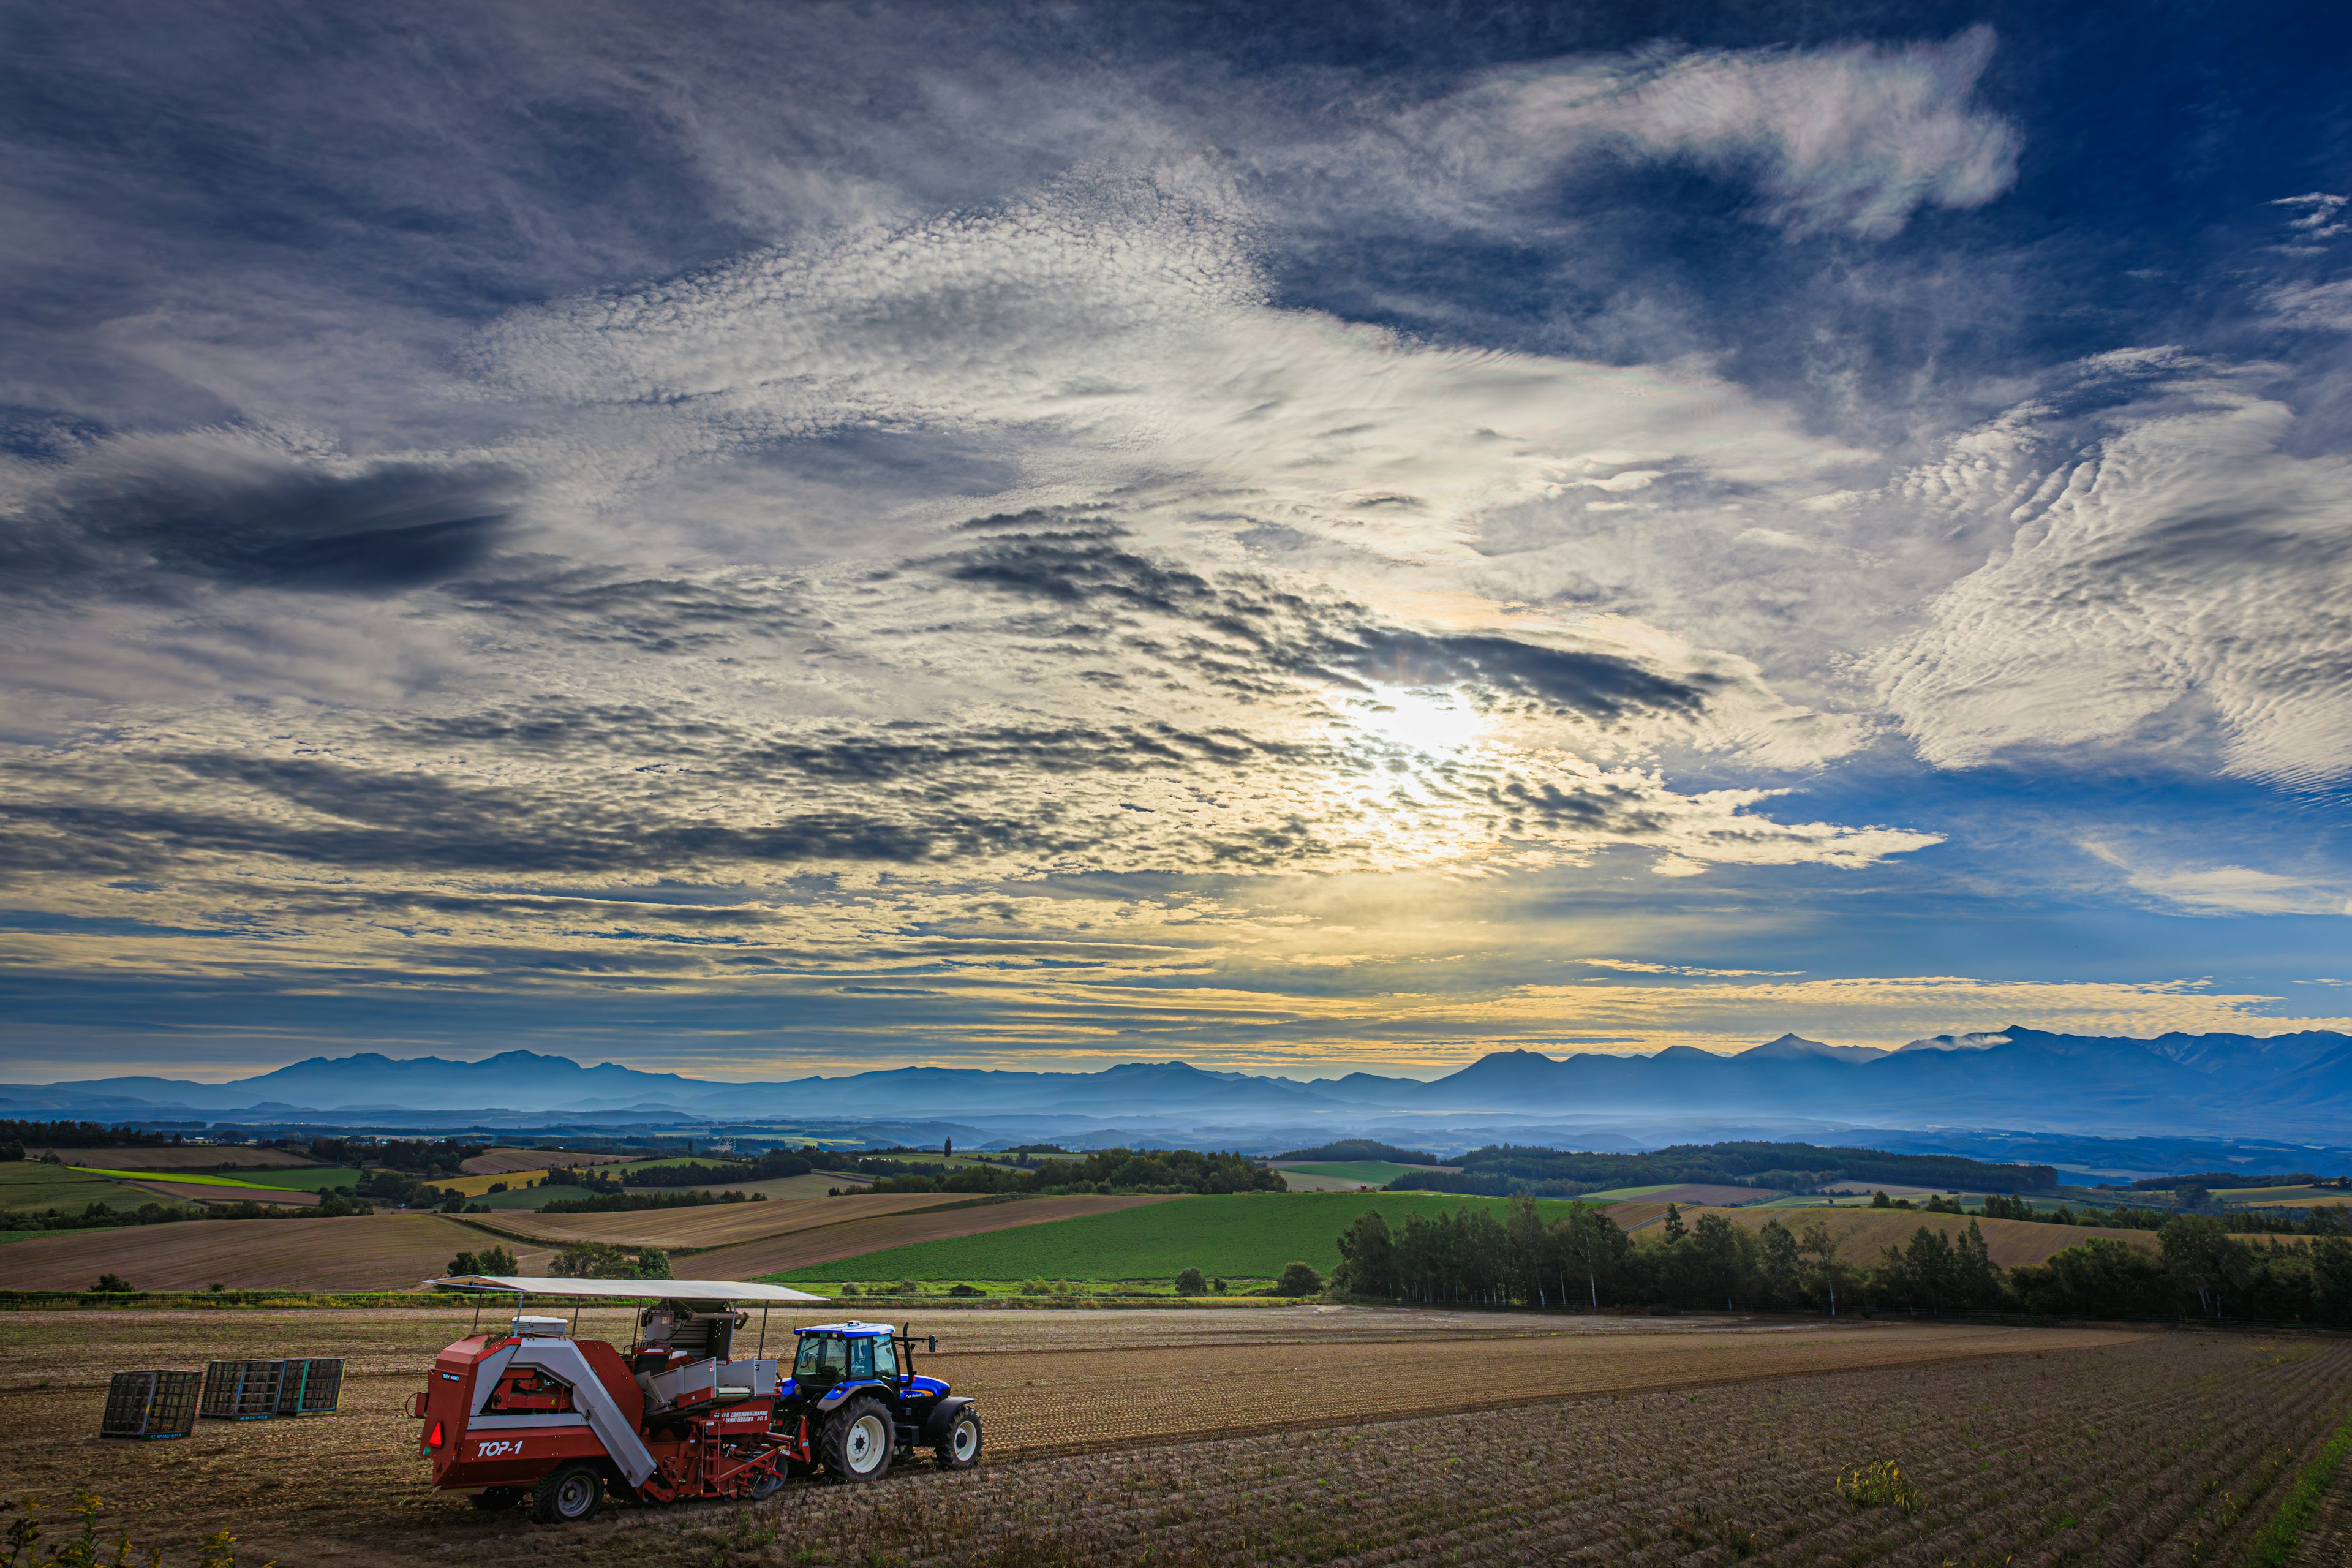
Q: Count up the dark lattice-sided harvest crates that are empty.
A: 3